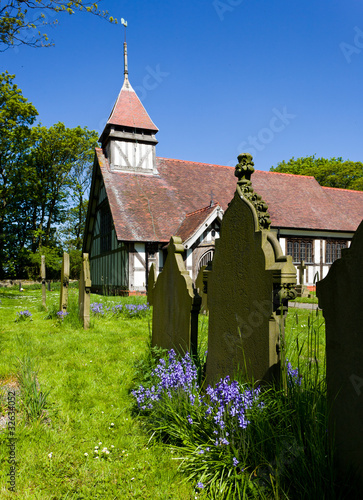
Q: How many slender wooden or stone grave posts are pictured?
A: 3